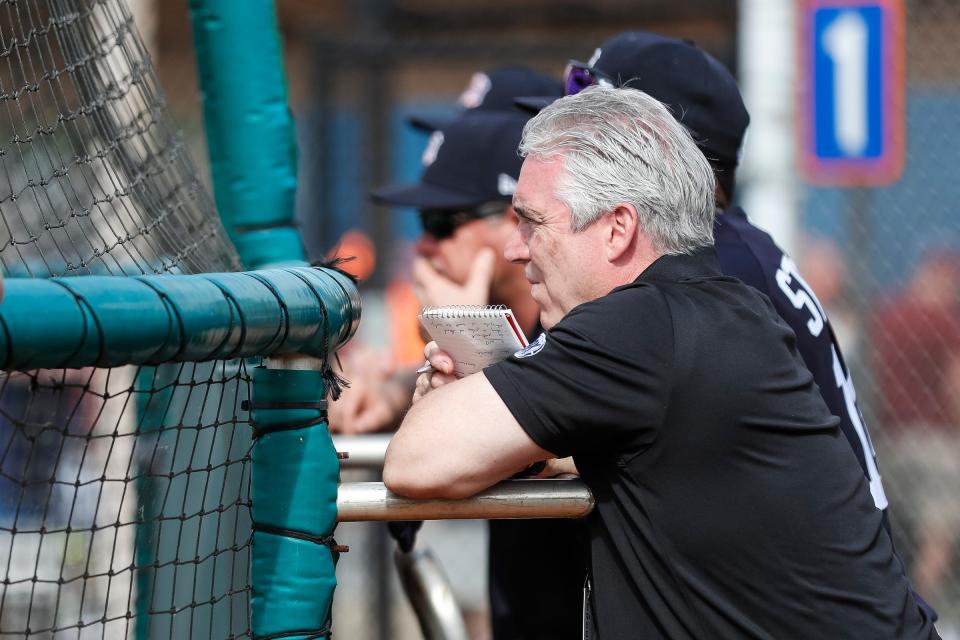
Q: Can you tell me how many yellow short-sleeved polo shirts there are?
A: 0